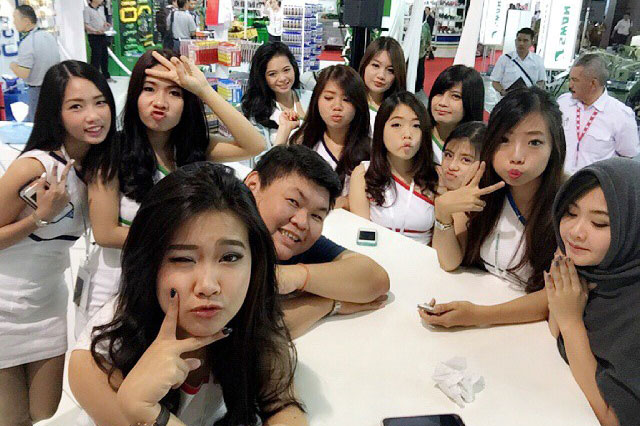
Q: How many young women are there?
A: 11